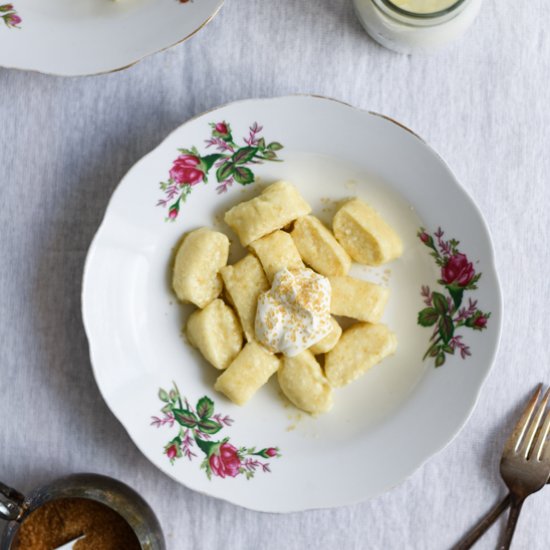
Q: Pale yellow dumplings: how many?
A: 12